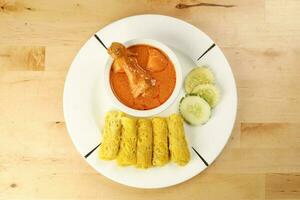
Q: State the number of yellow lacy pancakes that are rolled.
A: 5